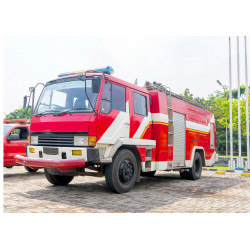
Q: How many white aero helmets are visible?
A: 0